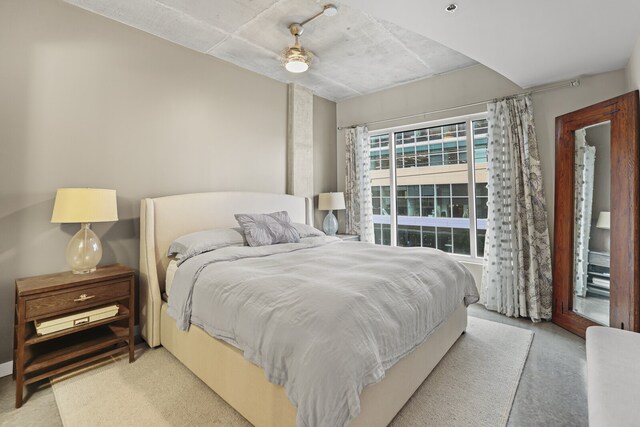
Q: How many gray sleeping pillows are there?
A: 2